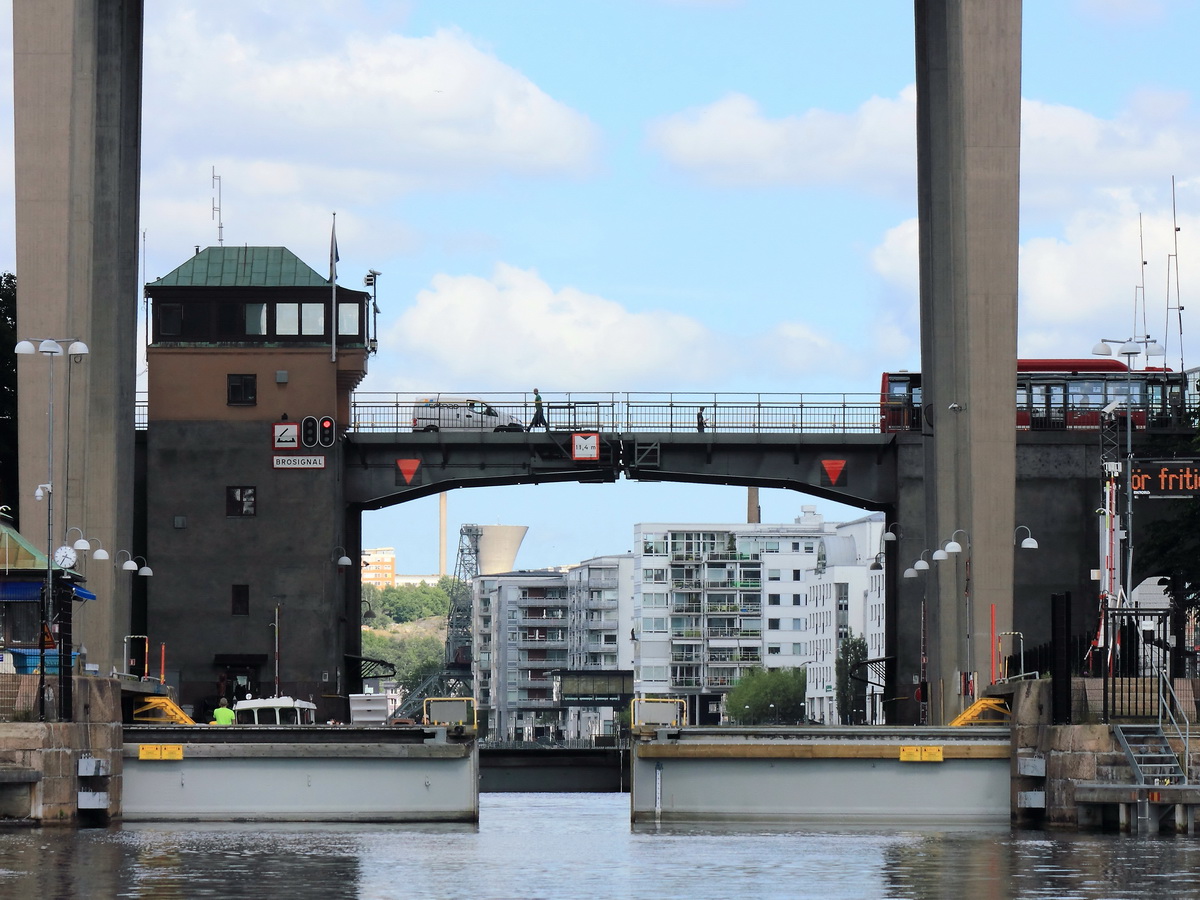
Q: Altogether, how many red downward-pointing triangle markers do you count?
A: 2